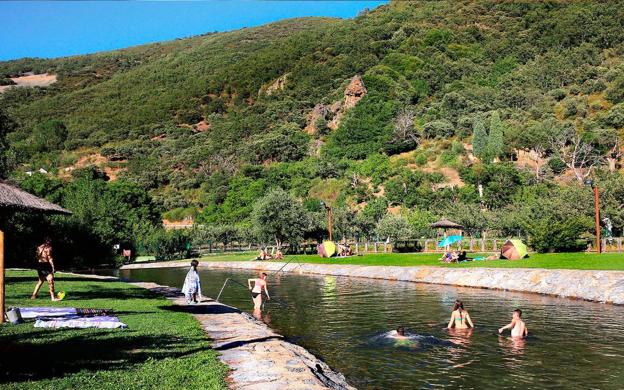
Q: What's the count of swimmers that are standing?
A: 3